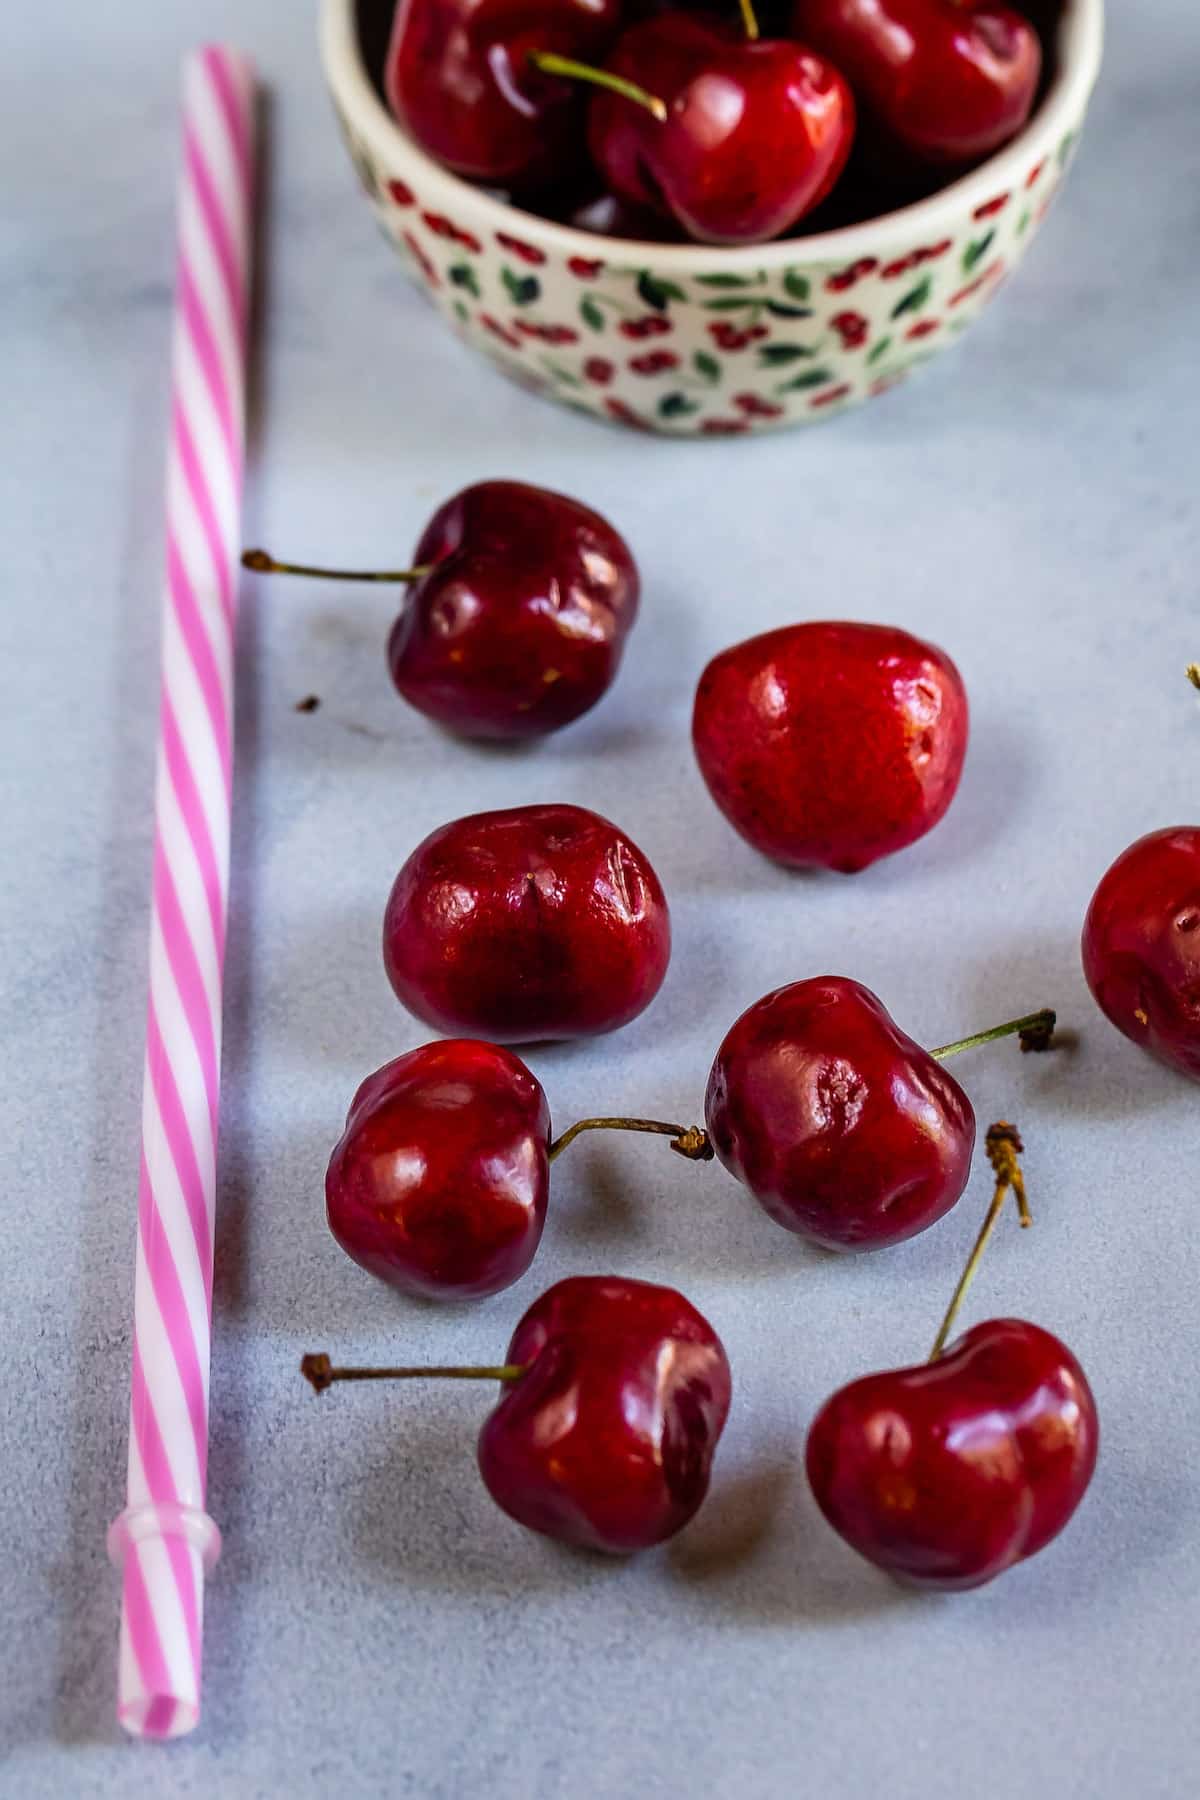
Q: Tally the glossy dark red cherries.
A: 11